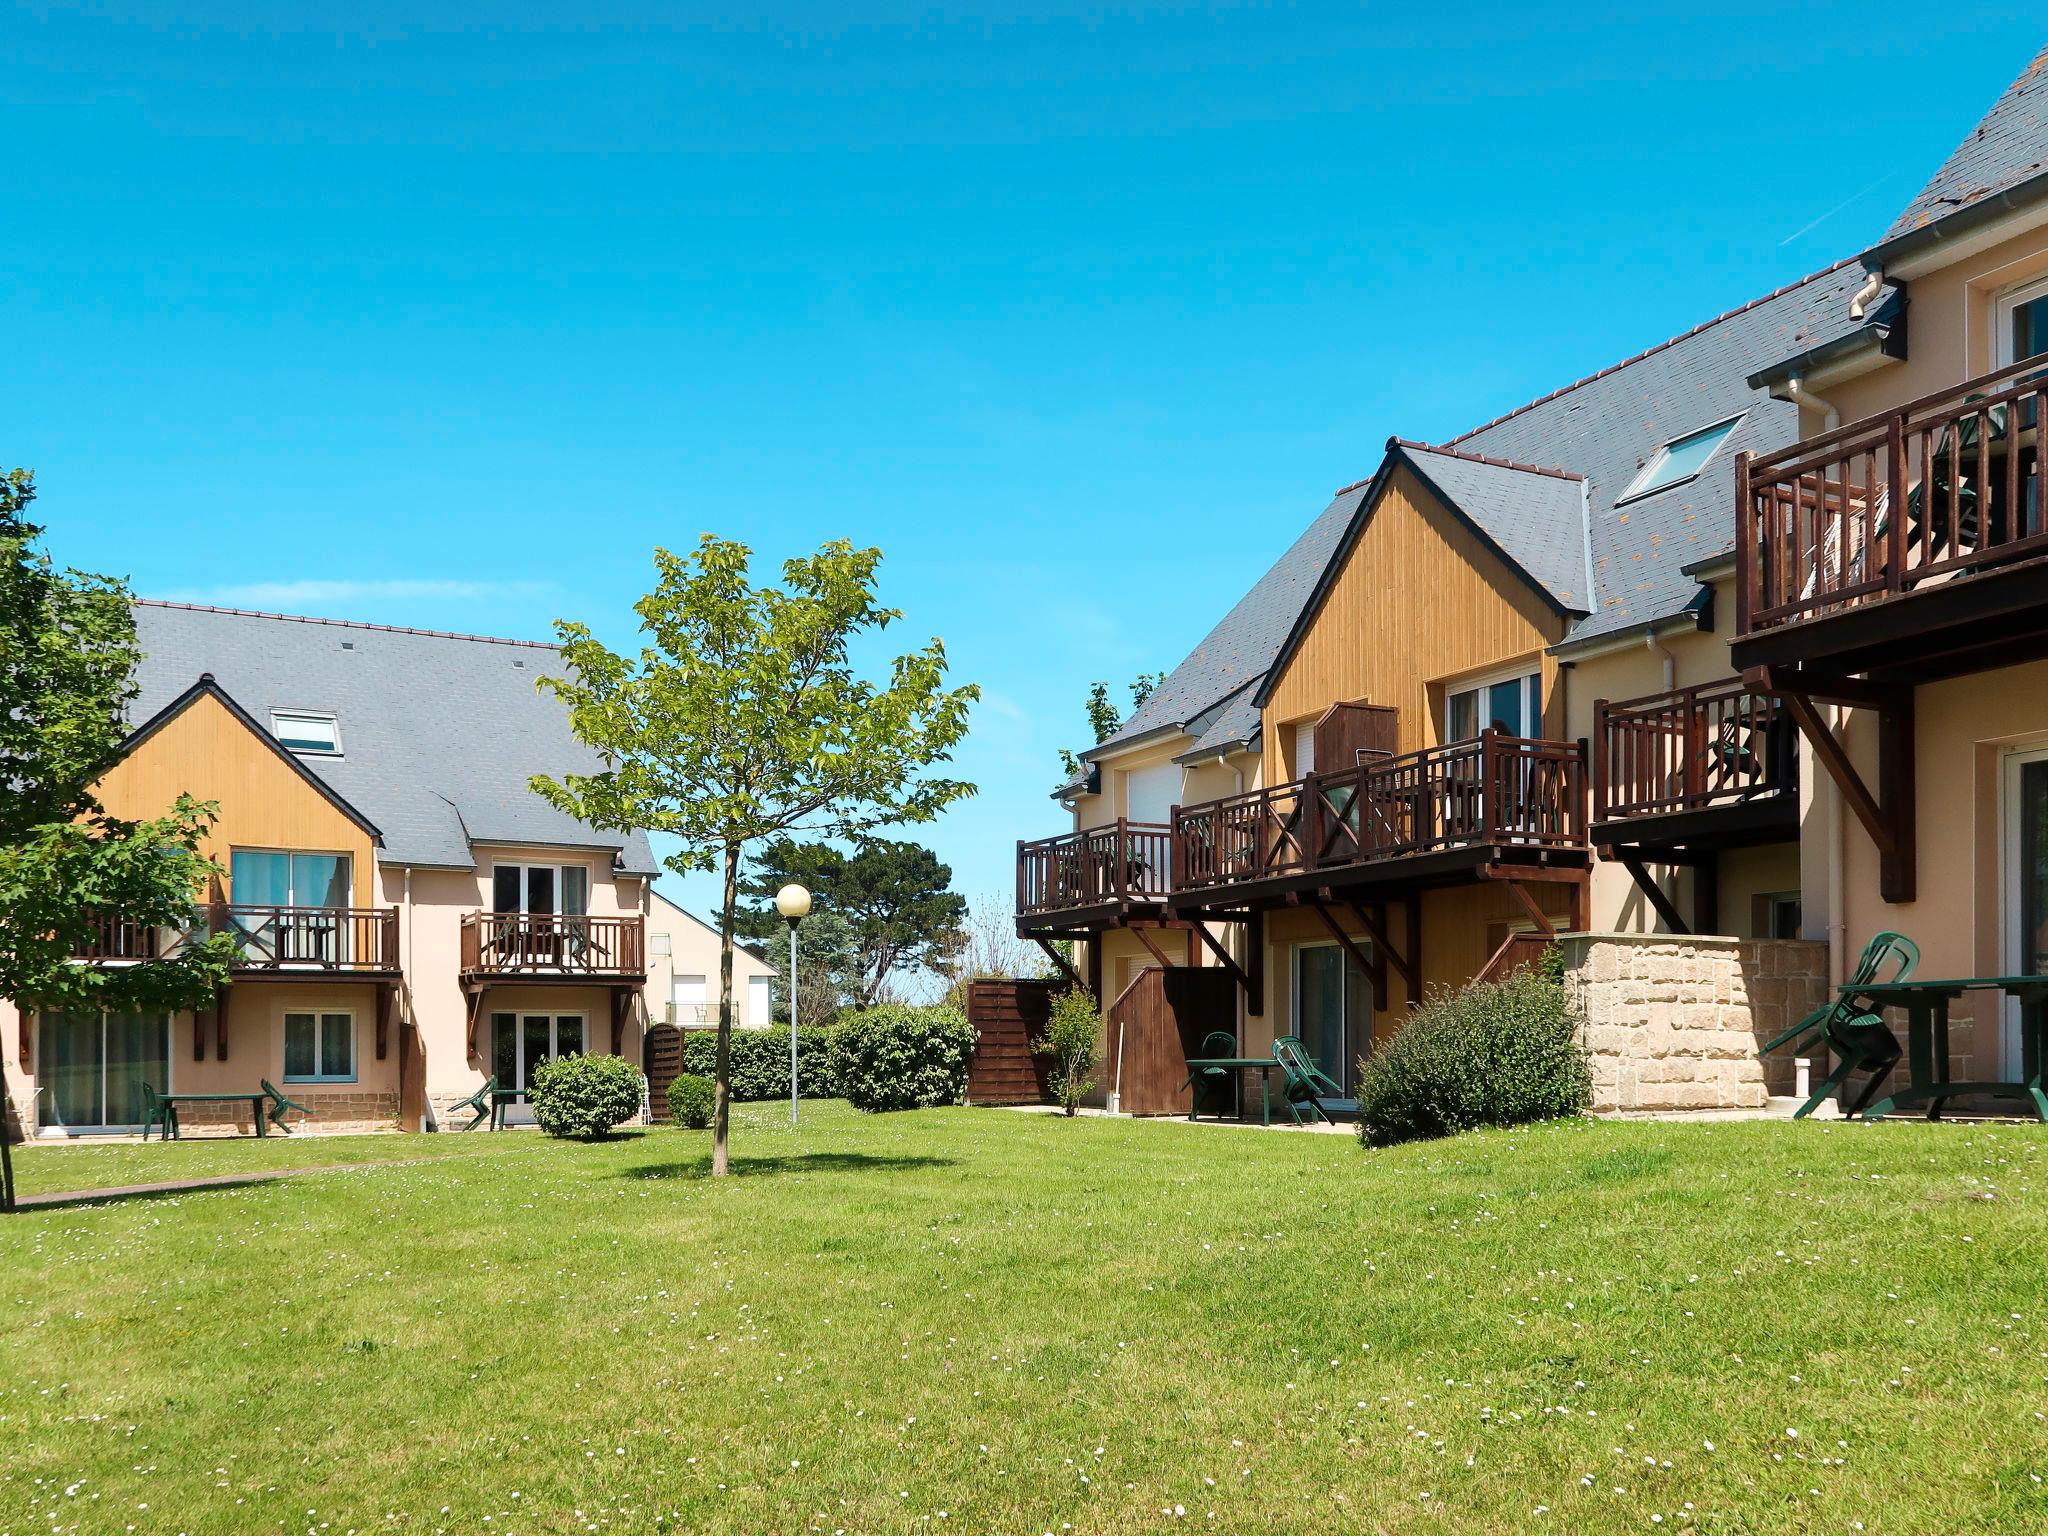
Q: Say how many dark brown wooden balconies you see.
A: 6